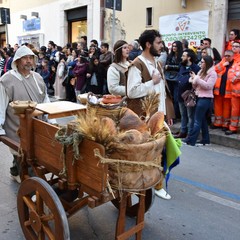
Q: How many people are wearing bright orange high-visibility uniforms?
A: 3